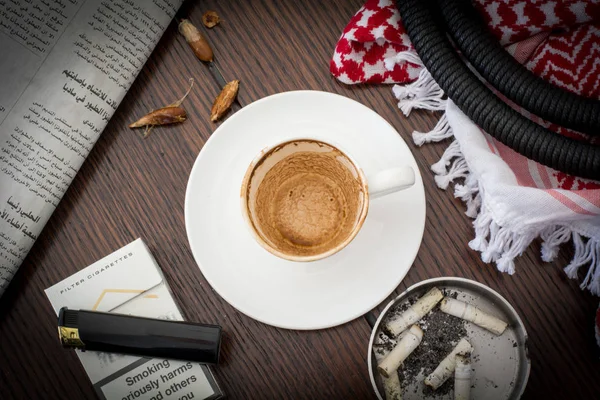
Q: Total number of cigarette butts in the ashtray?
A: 6